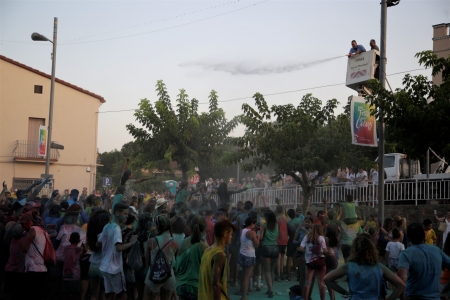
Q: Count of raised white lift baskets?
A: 1